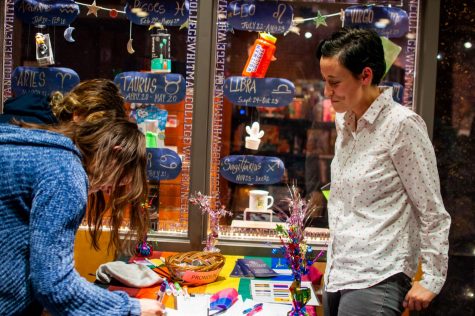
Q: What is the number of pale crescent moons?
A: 2